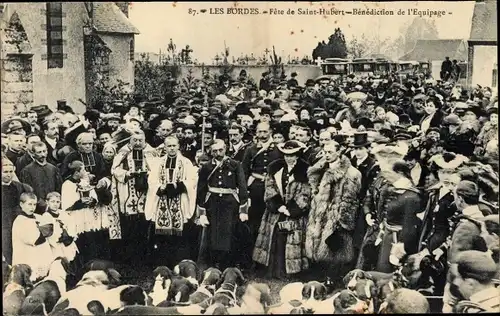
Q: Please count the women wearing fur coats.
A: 1